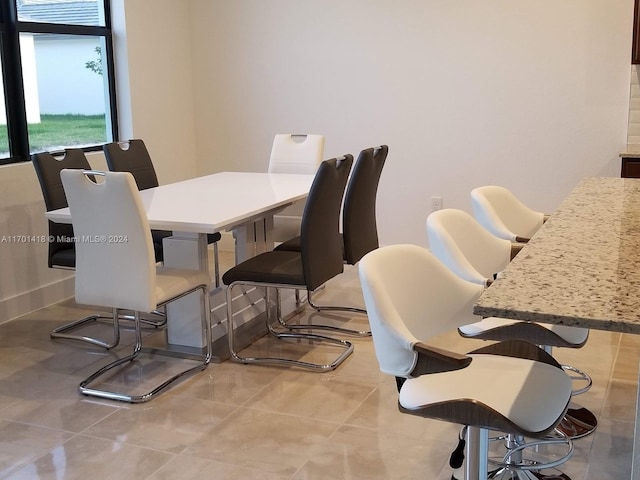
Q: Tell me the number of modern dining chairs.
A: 6